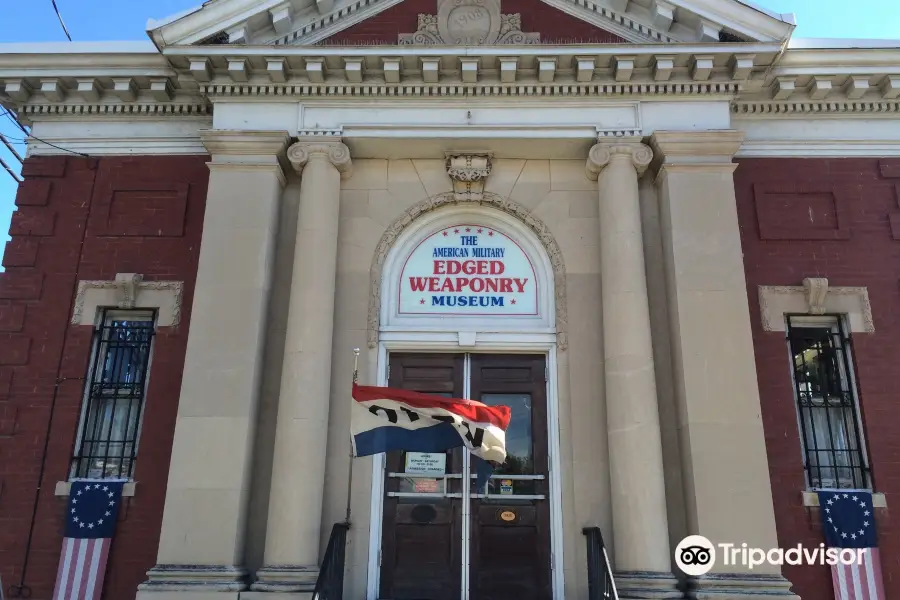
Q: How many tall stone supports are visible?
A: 4